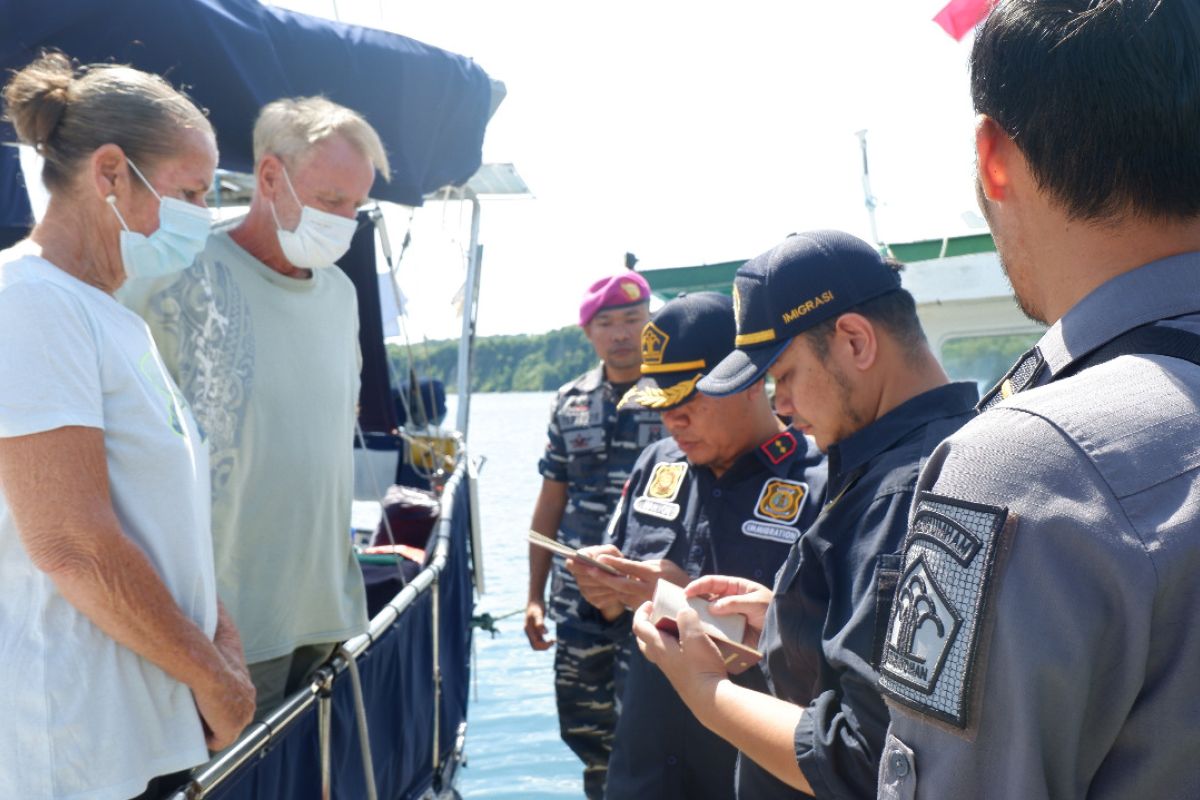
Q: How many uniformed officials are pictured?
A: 4